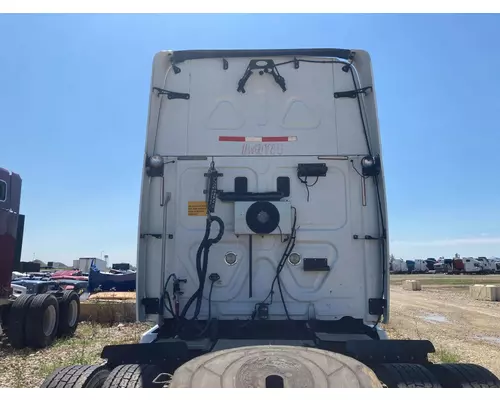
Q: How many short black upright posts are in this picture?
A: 2